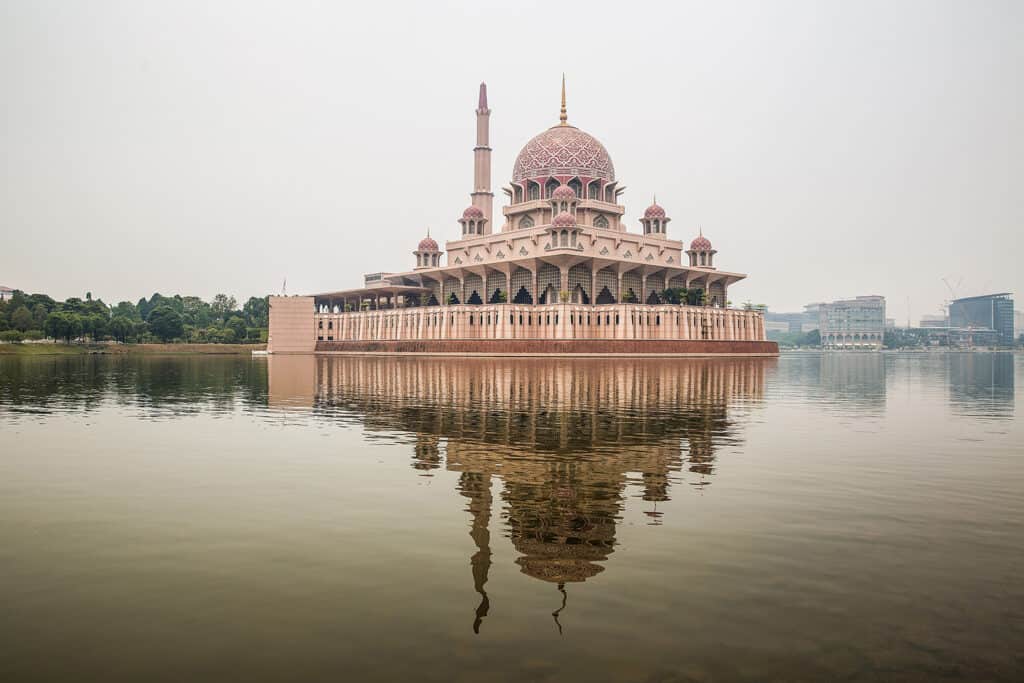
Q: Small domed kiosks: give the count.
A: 6